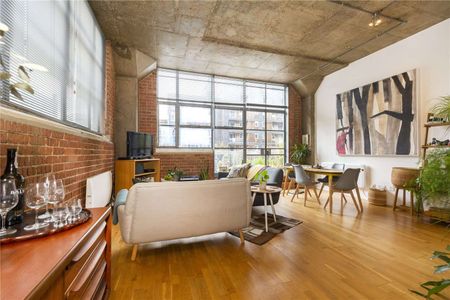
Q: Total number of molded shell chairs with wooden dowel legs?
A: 4